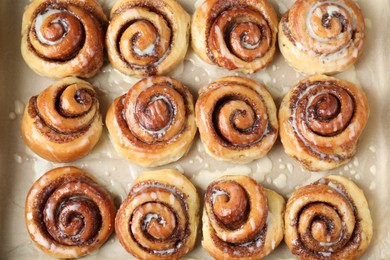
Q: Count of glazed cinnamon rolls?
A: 12